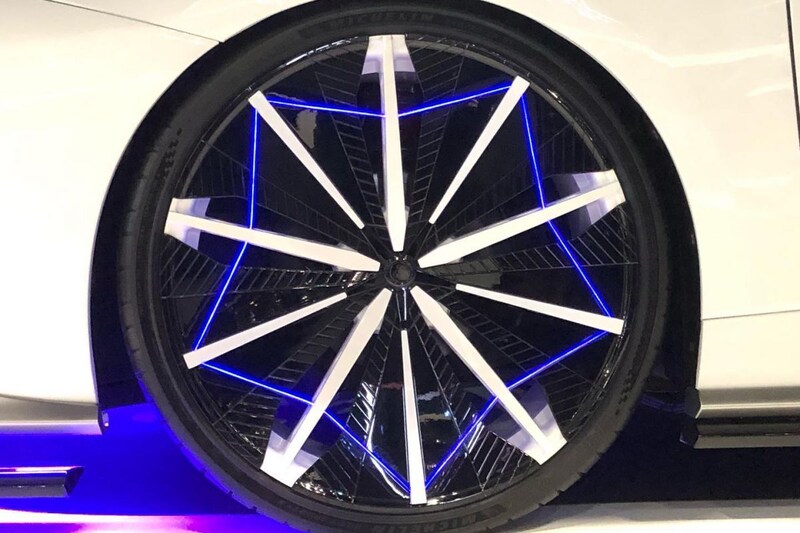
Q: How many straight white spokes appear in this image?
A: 10